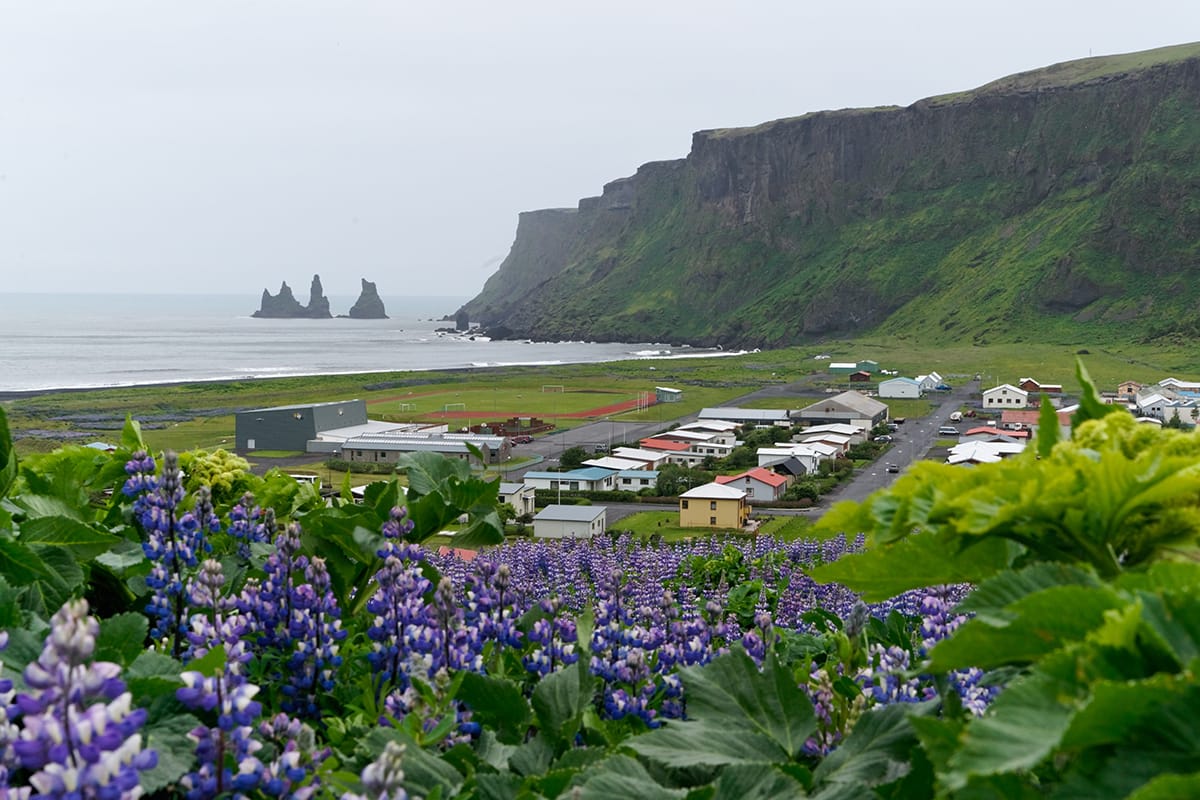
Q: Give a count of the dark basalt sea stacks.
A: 3